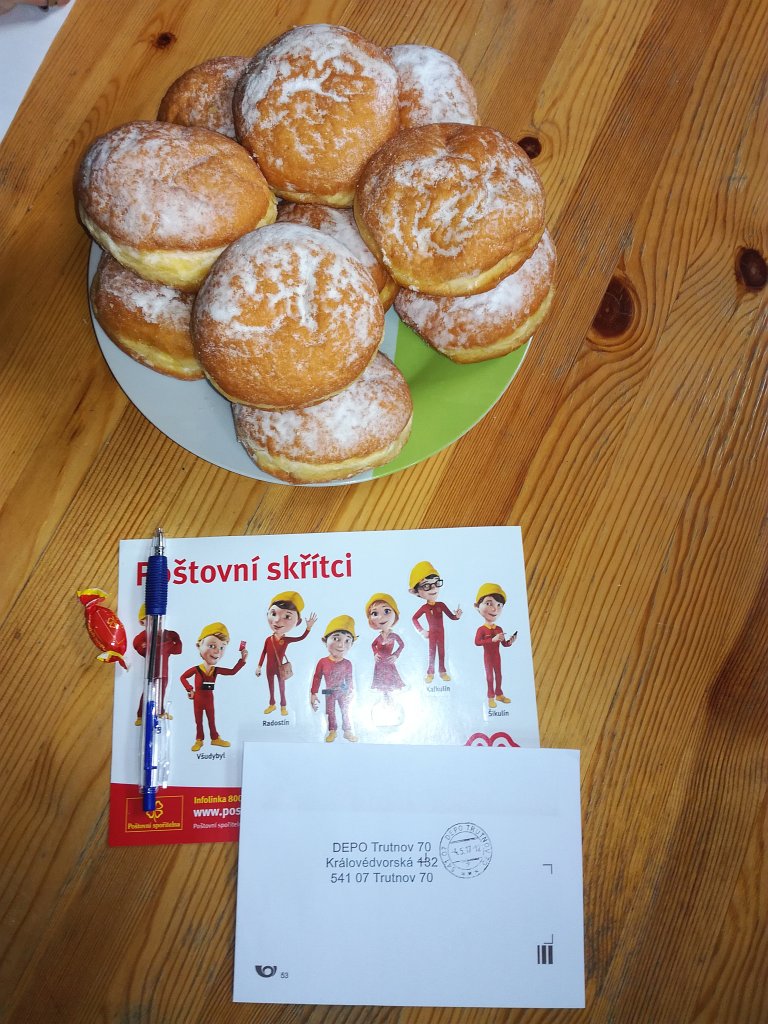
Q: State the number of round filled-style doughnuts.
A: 10